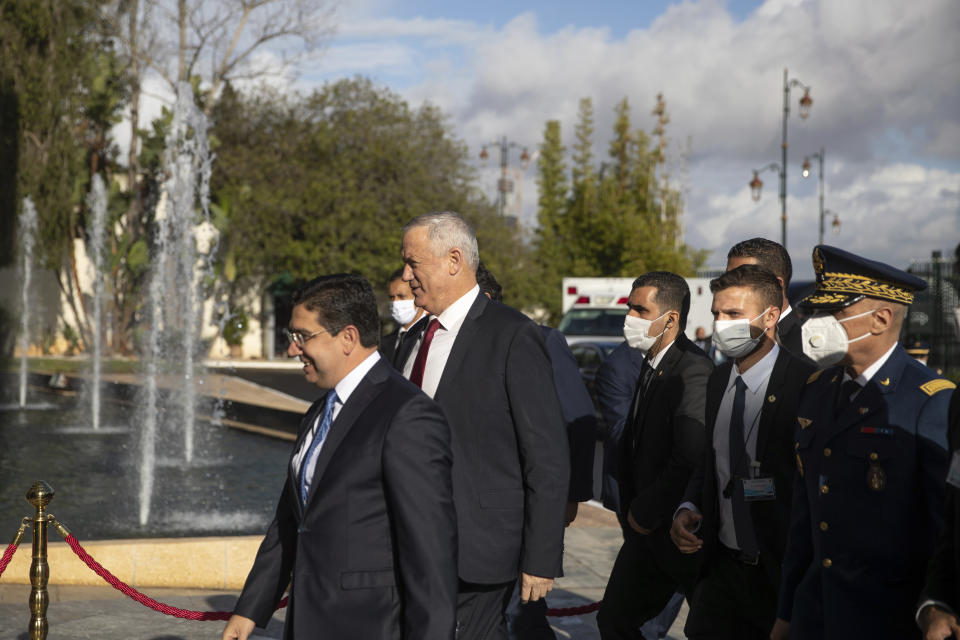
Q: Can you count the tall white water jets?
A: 4